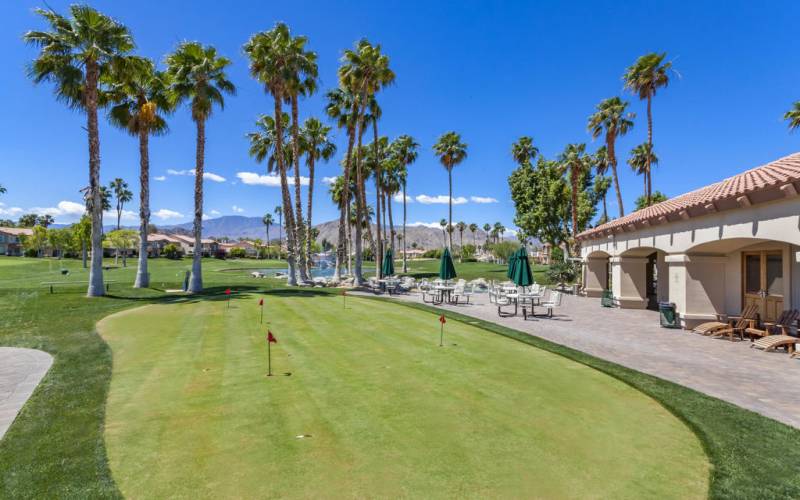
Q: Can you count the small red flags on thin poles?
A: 5